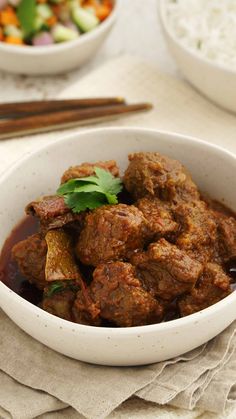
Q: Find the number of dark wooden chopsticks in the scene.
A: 2